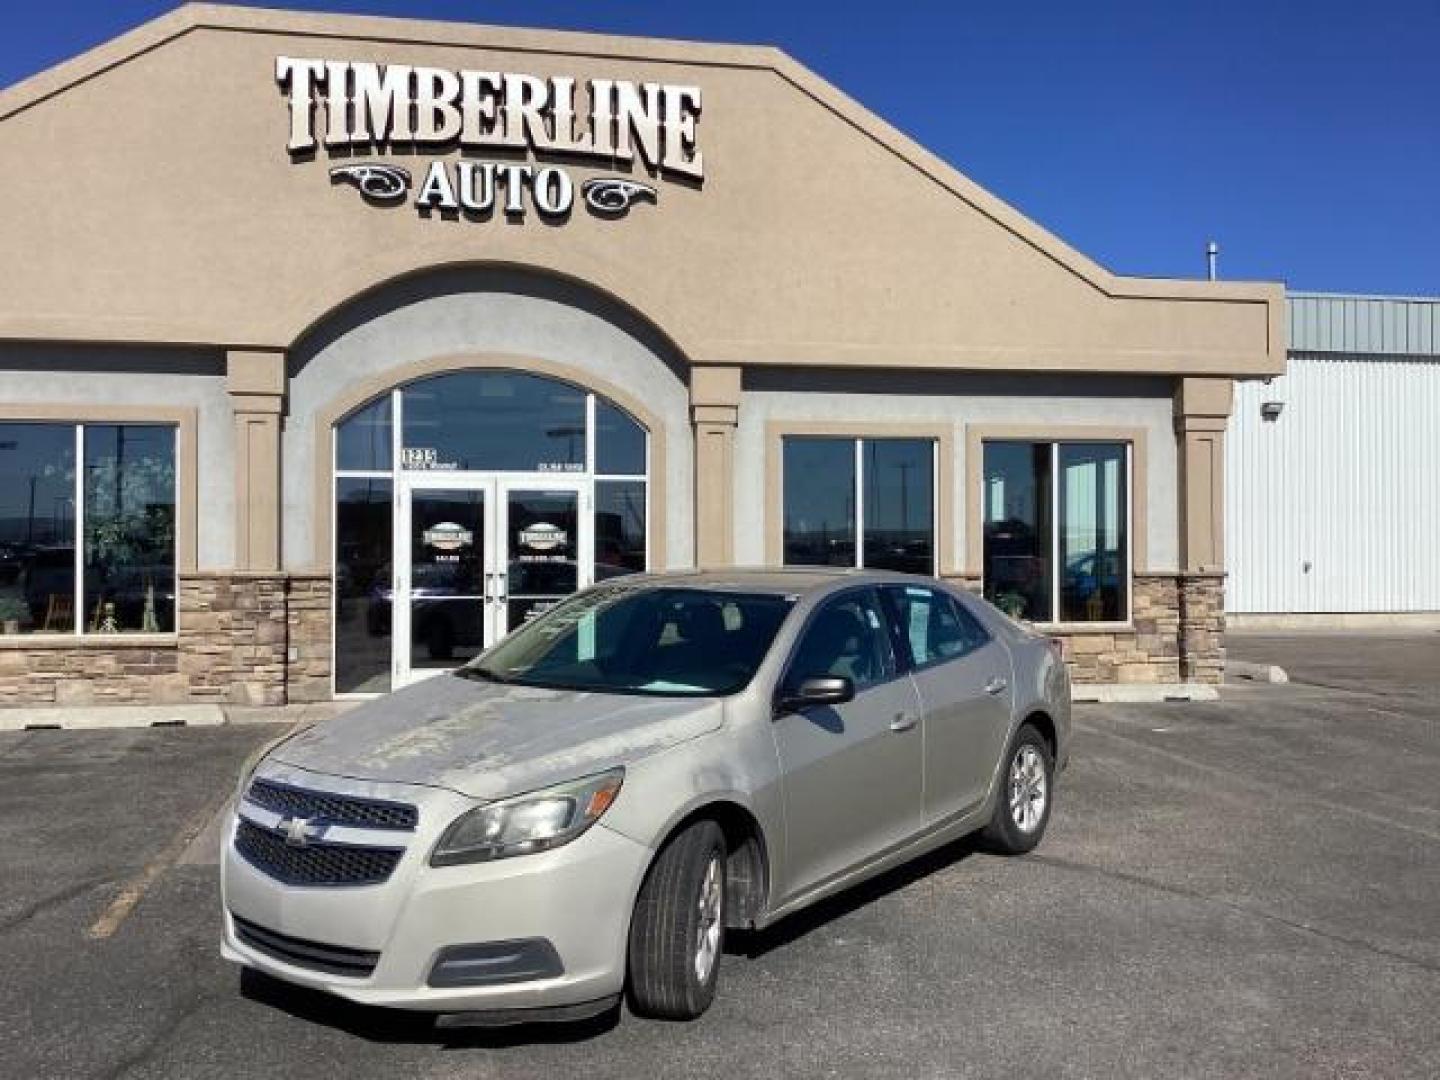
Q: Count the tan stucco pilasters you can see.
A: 3